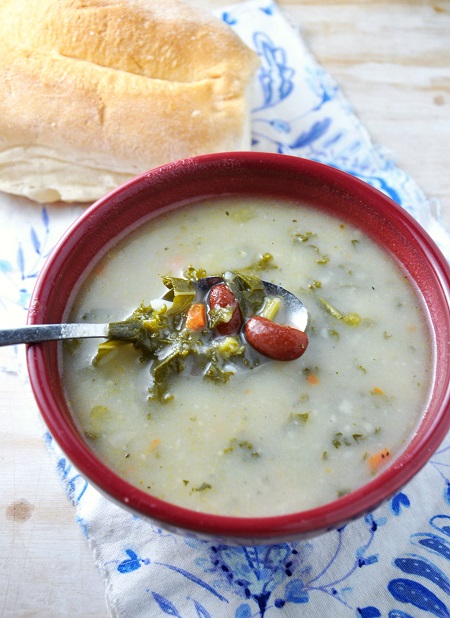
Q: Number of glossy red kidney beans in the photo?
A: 2